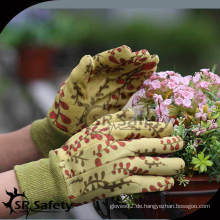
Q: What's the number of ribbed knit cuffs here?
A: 2